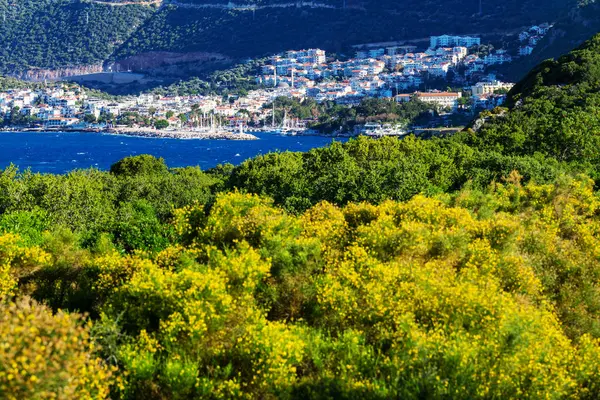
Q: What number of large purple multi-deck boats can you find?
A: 0